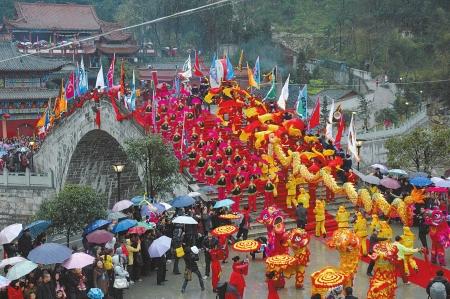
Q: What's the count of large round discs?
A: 5